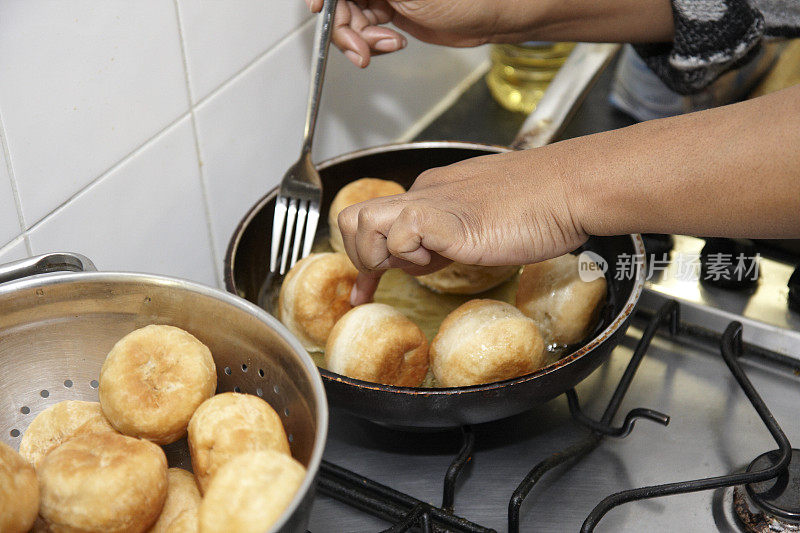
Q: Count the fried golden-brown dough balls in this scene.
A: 13